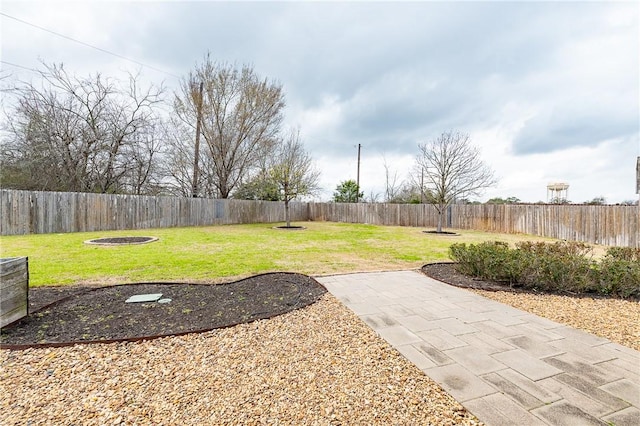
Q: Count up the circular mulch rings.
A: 3